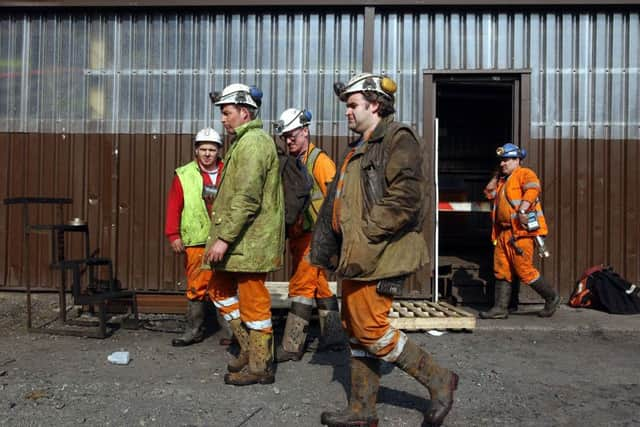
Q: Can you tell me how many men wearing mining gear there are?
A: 5